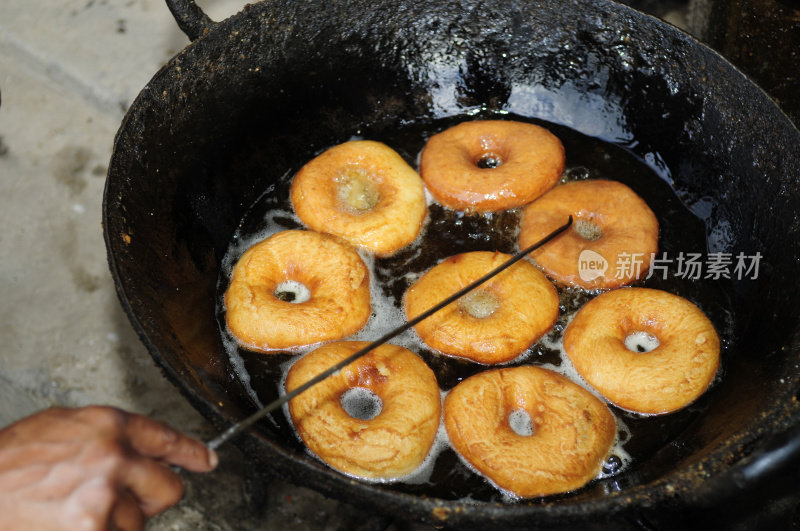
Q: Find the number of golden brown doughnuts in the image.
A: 8